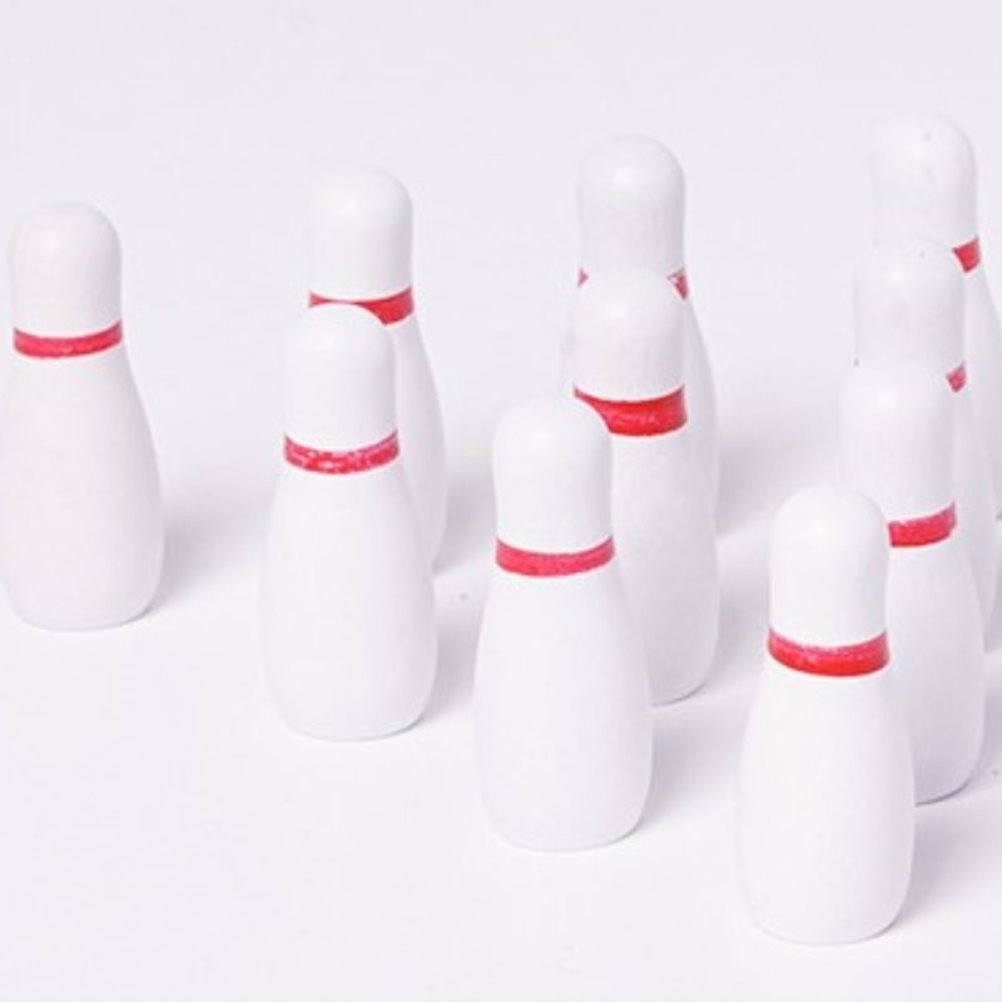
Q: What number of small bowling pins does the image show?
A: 10